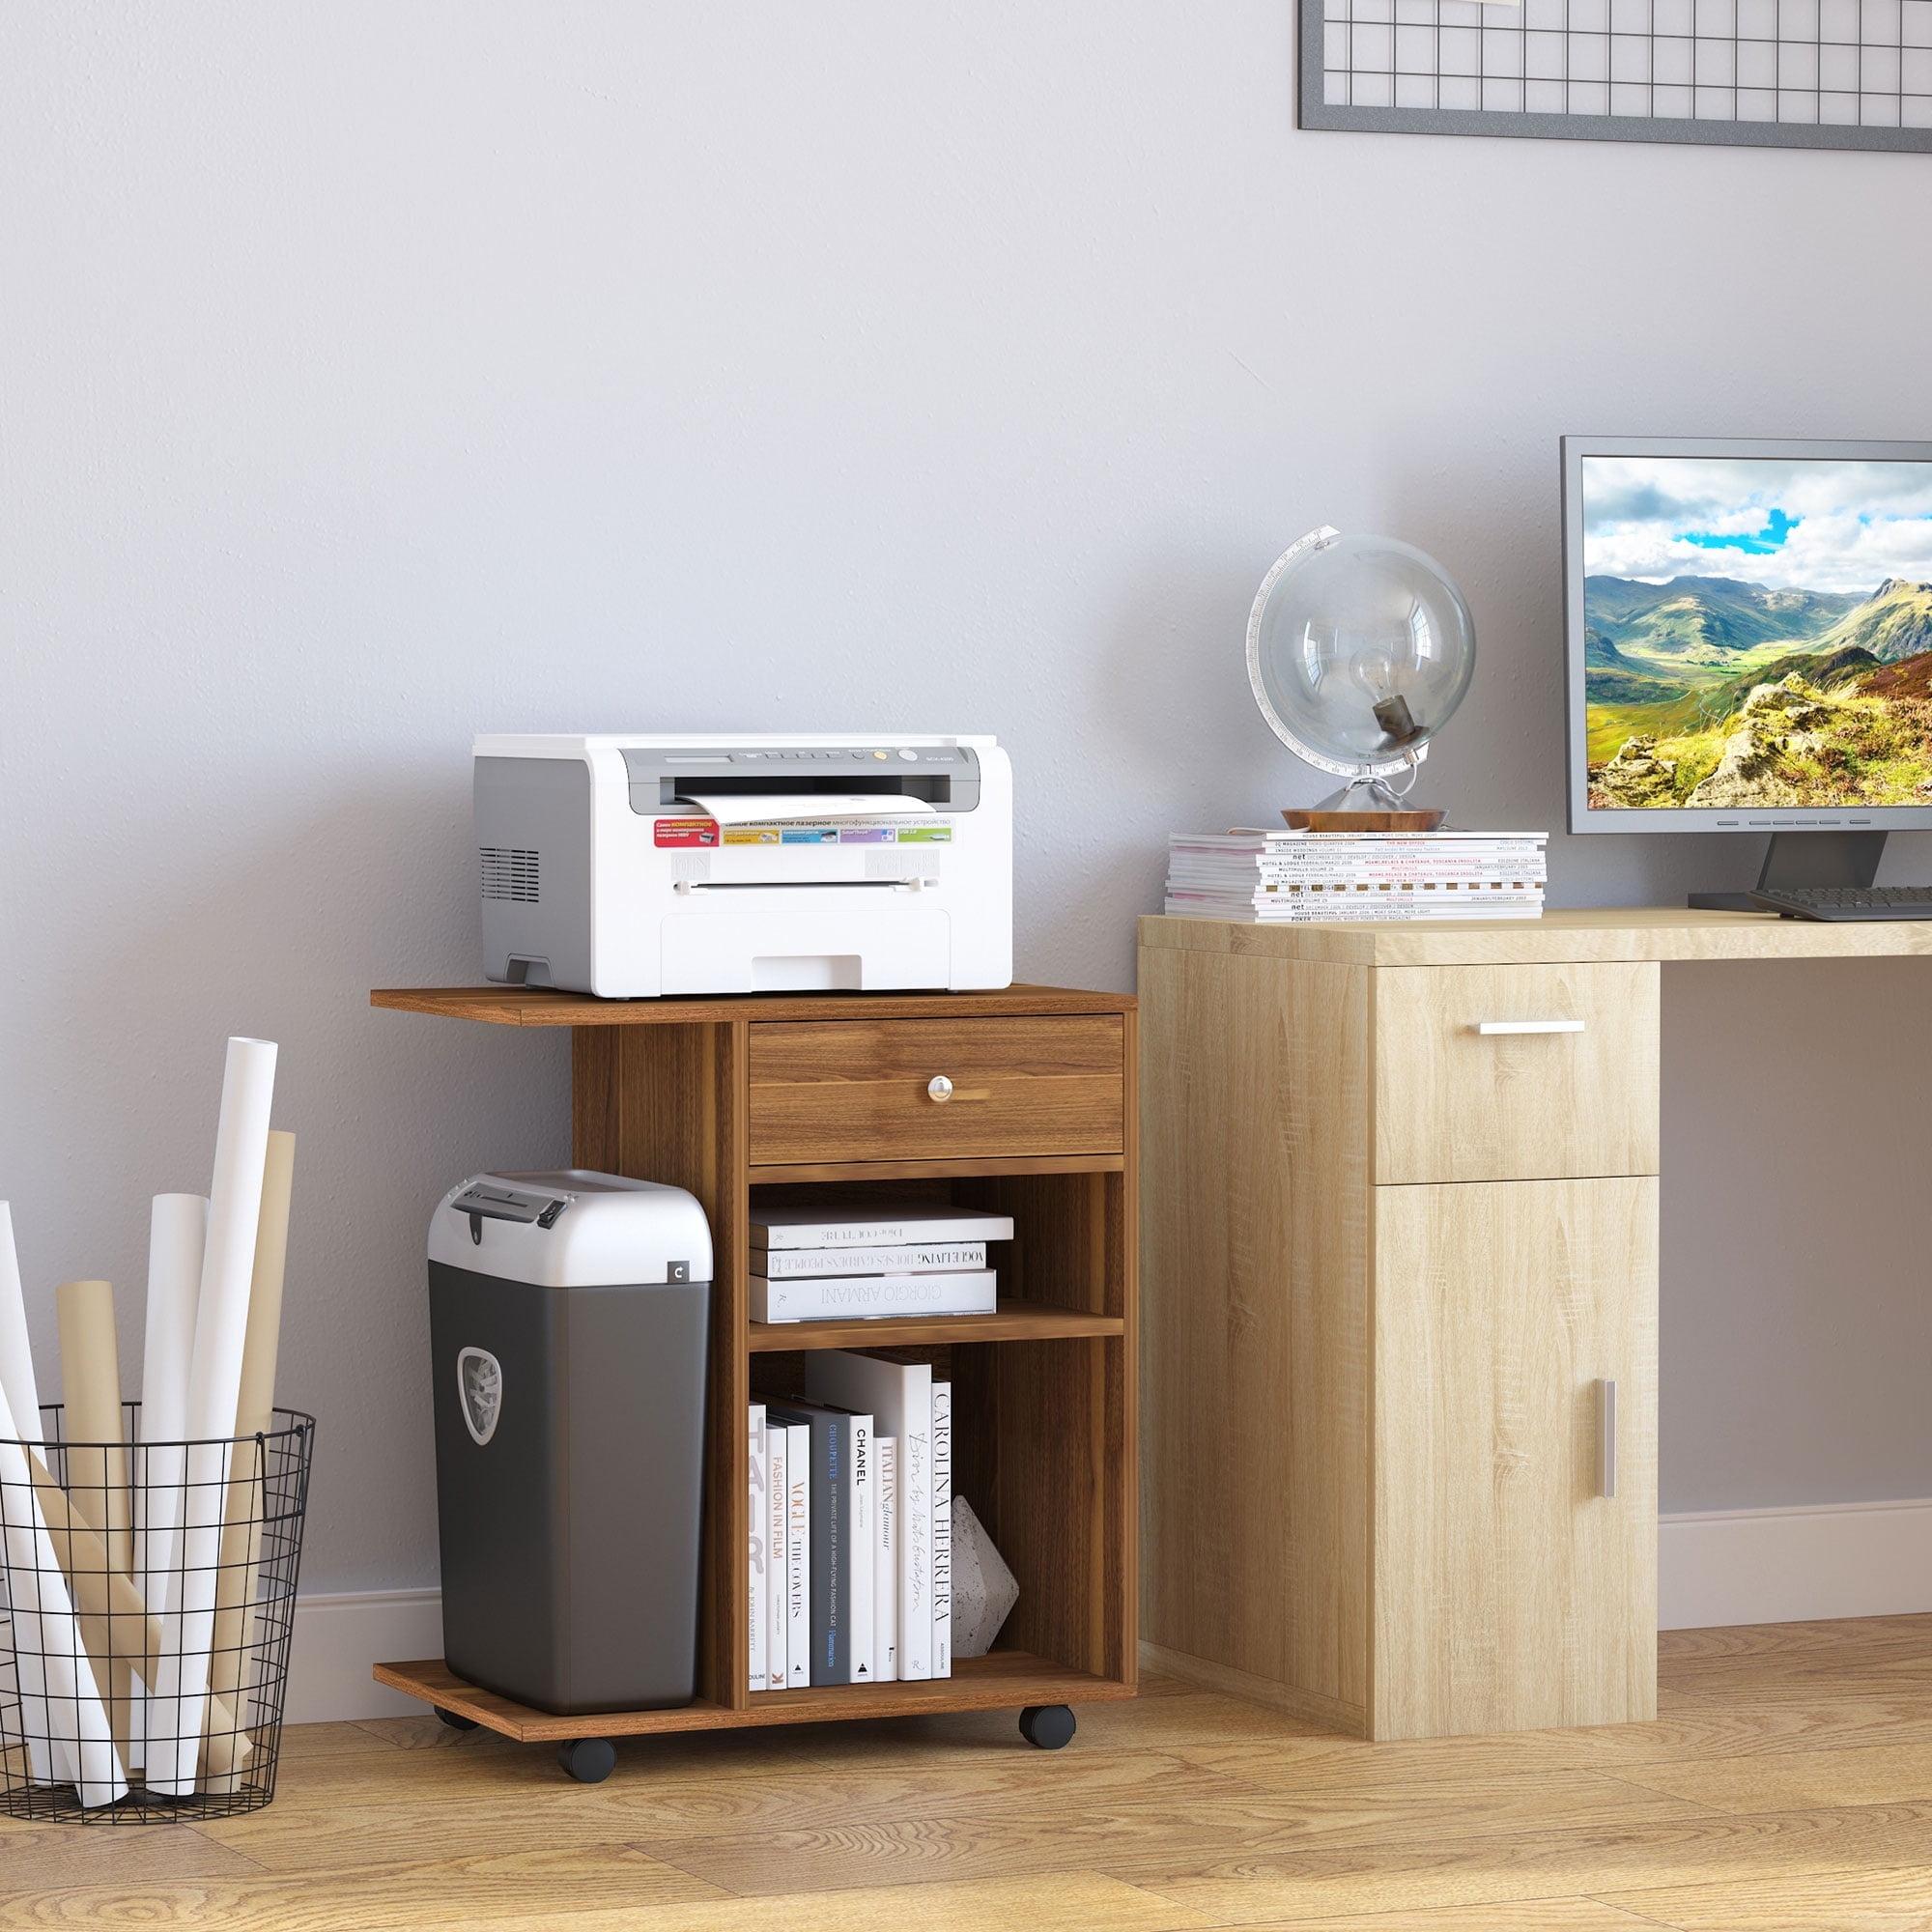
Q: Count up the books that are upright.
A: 8